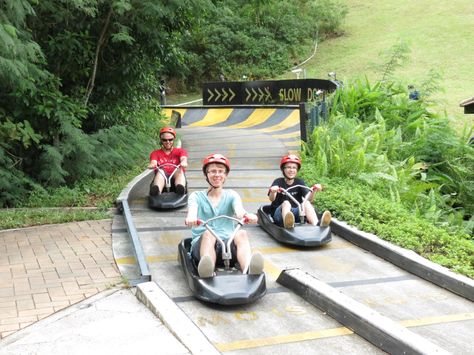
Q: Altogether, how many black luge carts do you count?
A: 3